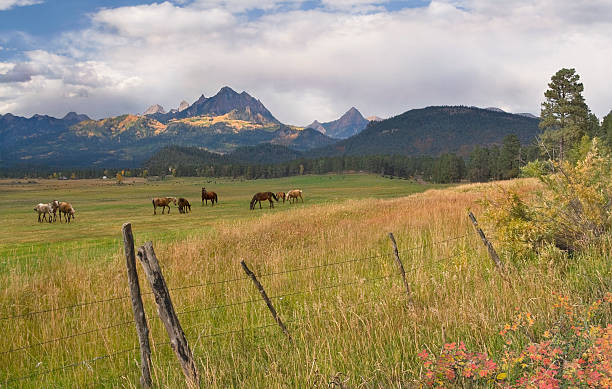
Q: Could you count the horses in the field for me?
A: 9